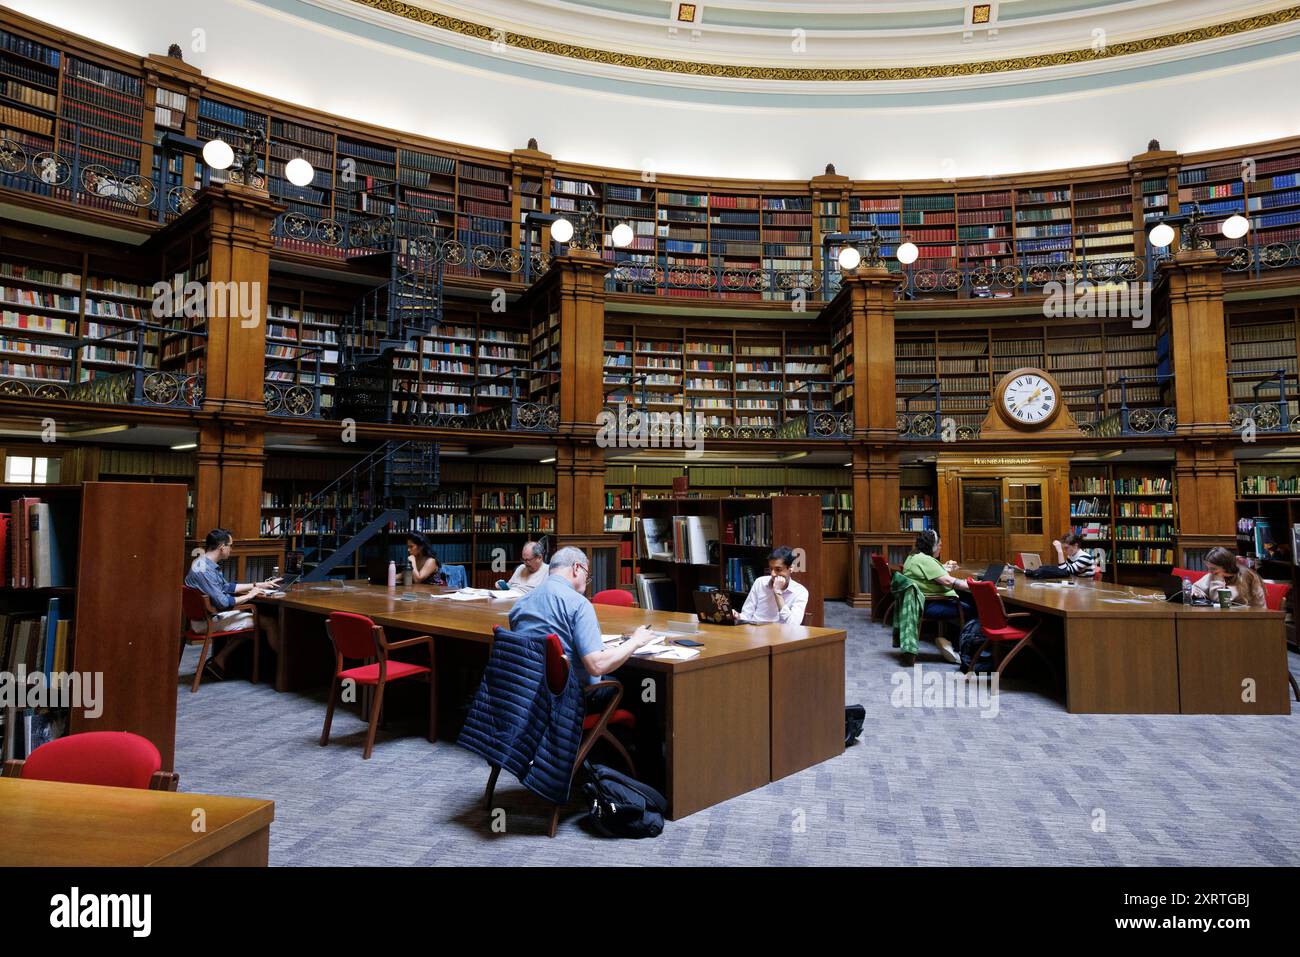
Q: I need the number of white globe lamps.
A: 8